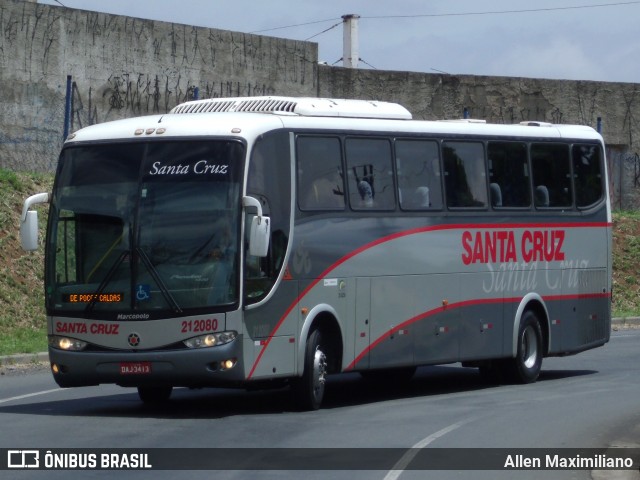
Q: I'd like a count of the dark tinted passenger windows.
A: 7